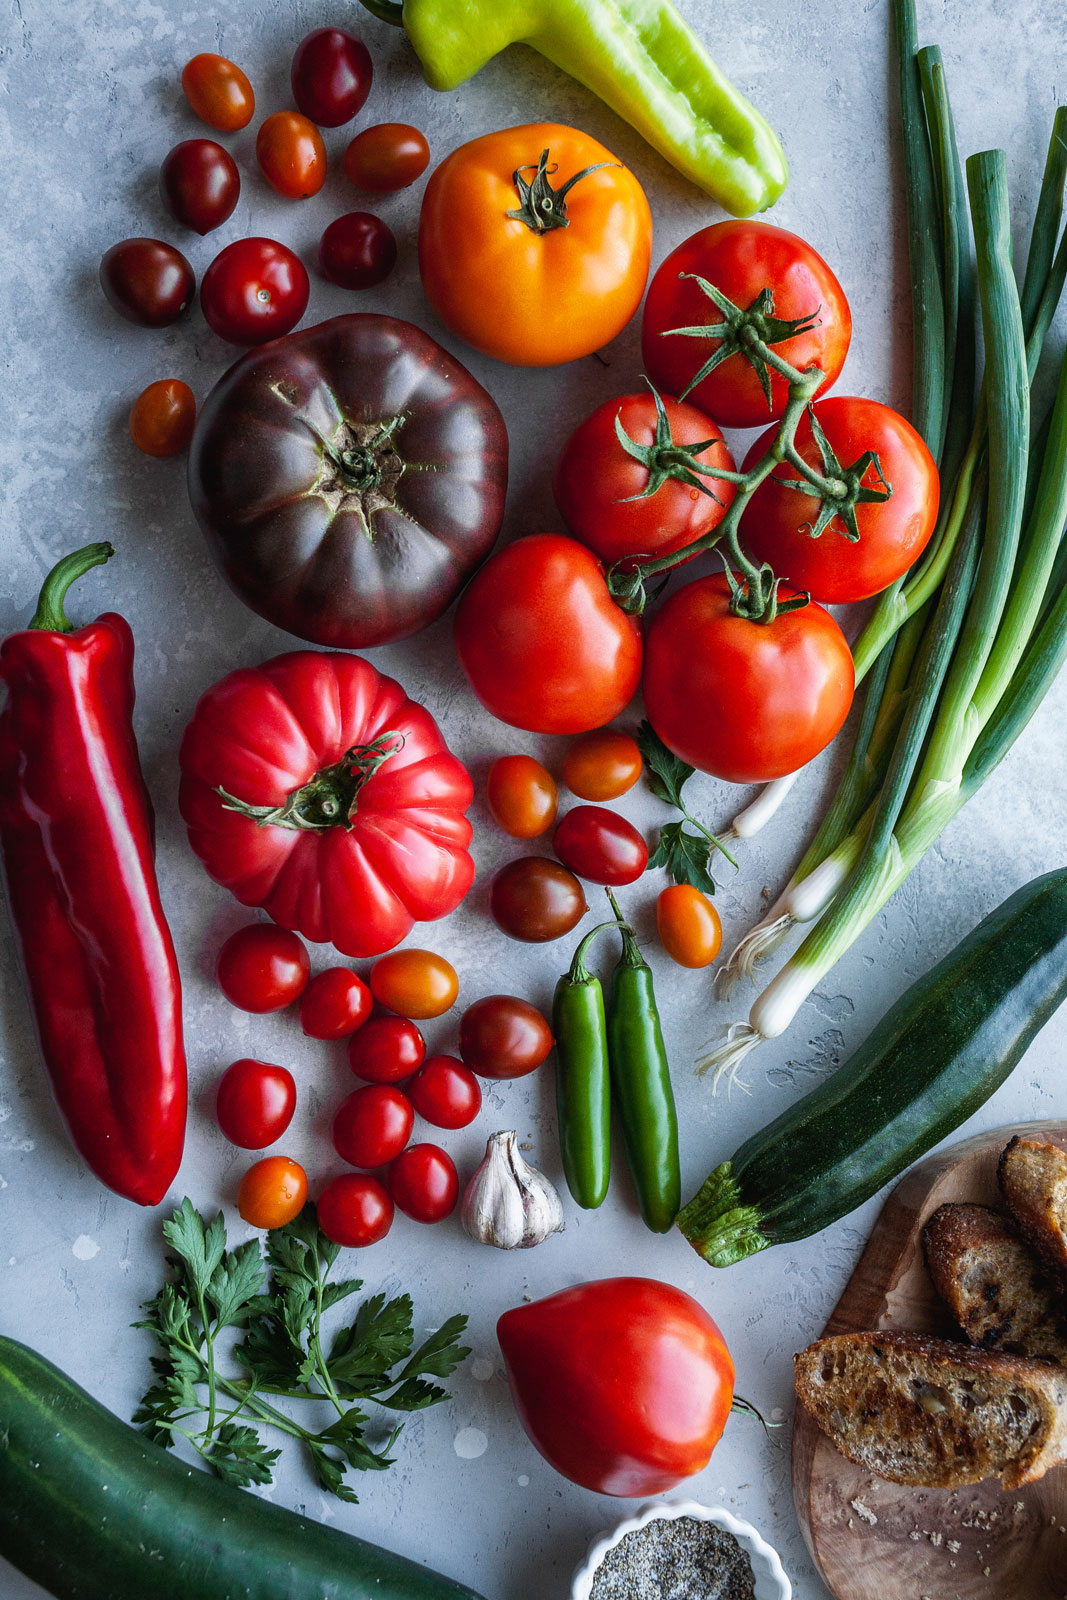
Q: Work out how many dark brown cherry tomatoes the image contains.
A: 4